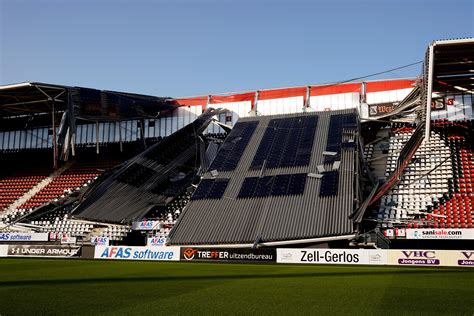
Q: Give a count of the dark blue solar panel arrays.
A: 6